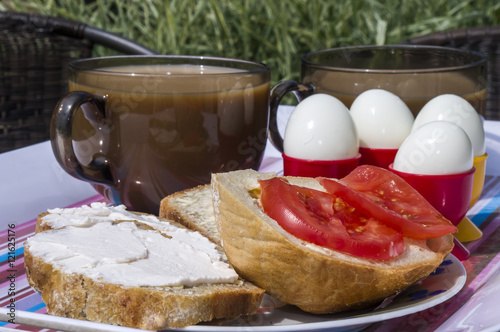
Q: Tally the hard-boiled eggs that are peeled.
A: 4